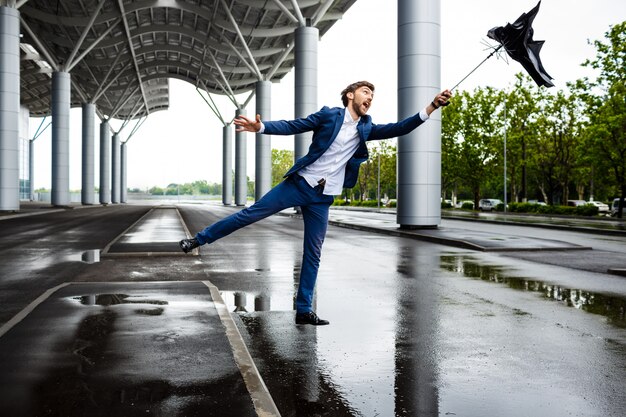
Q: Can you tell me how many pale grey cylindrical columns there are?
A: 12